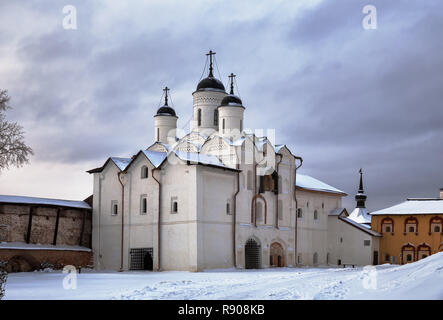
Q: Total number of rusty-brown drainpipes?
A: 6